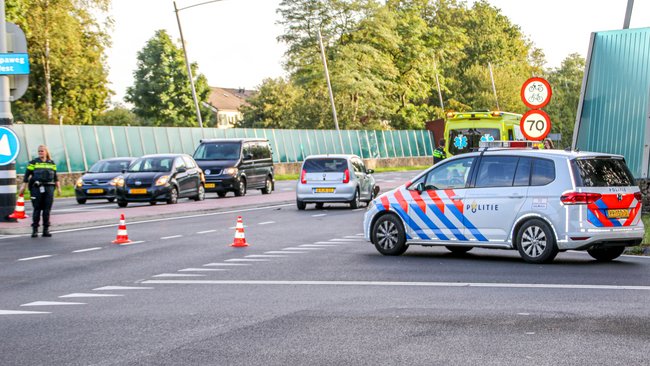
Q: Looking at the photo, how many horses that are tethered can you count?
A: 0